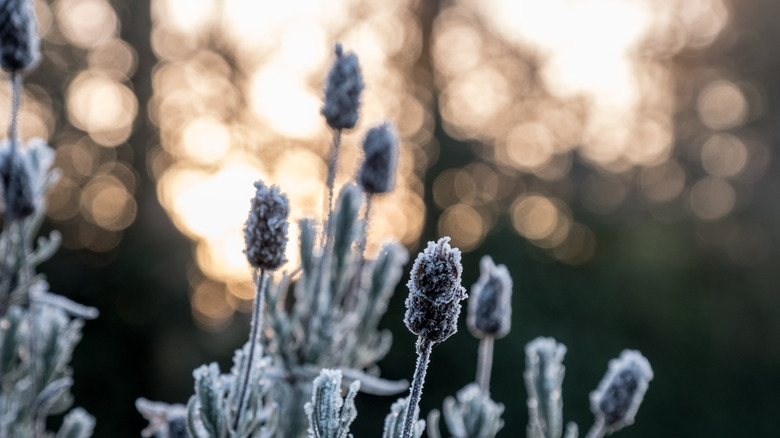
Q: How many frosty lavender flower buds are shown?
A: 8